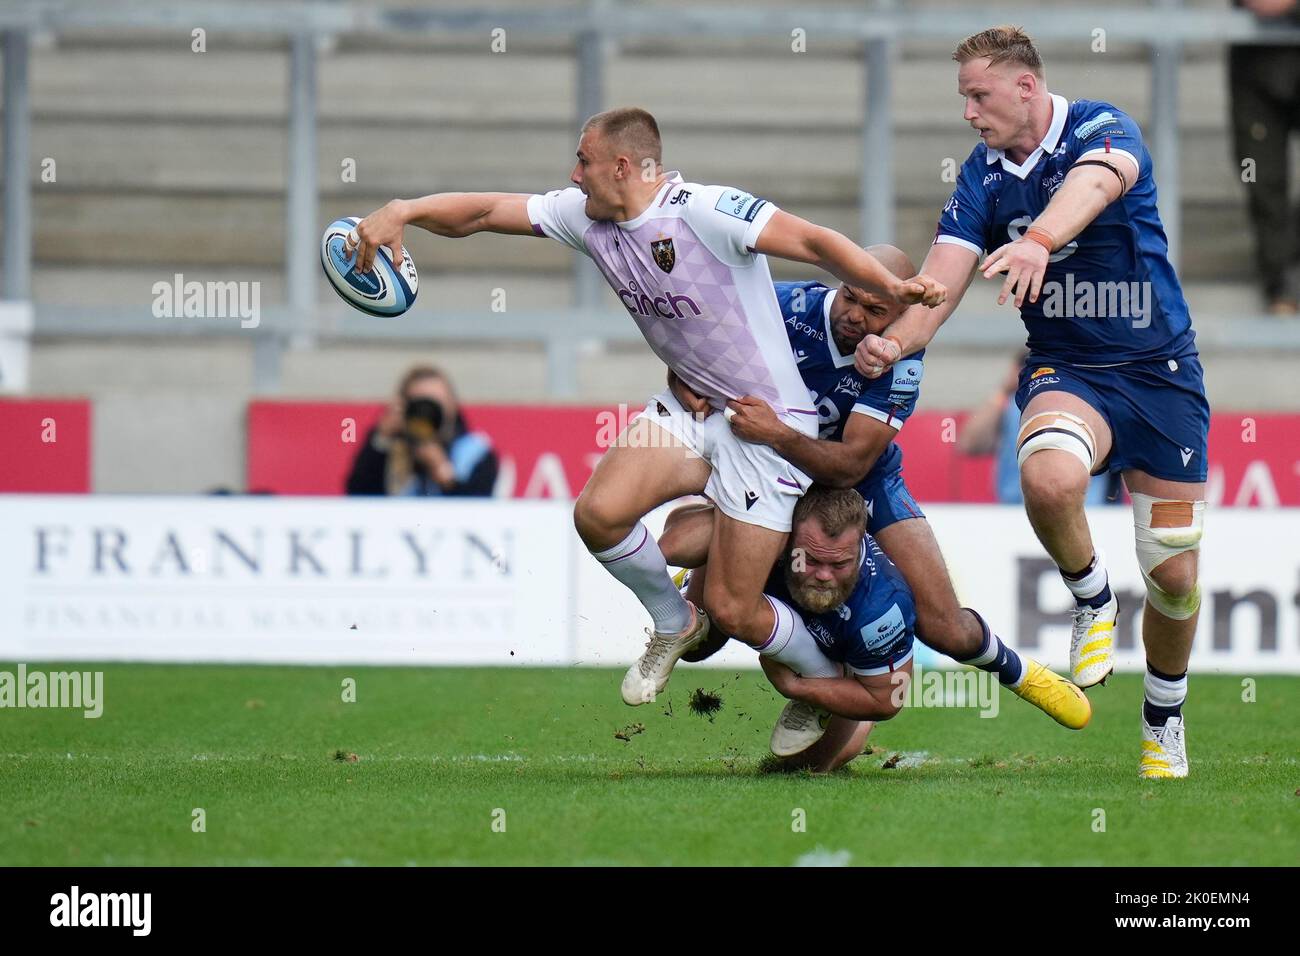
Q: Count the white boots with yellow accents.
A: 2